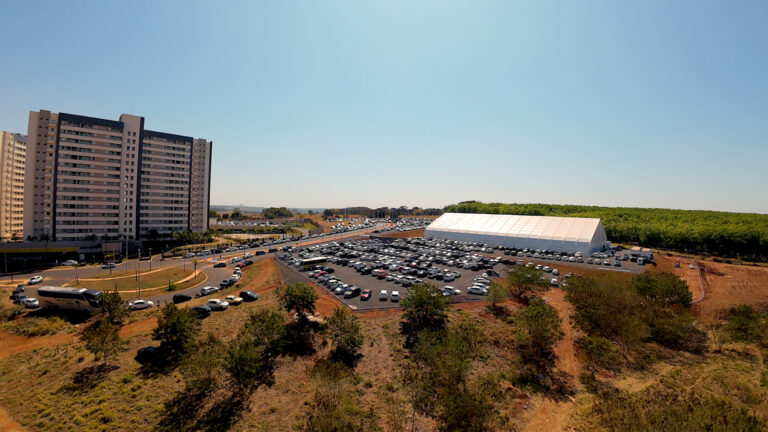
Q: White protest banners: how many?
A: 0